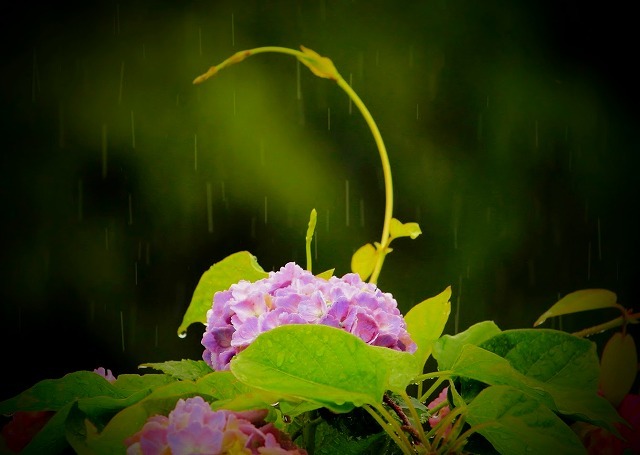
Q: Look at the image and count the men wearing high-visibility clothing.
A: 0